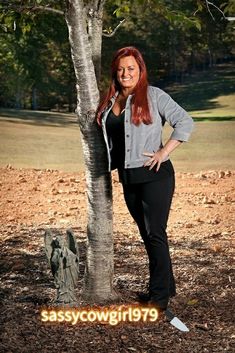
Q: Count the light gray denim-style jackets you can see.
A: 1